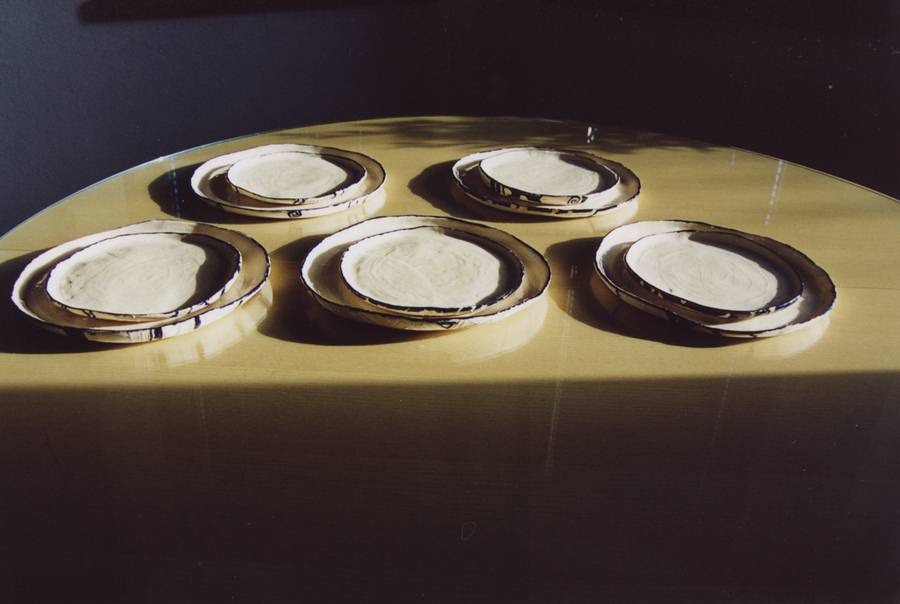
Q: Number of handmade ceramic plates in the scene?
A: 10